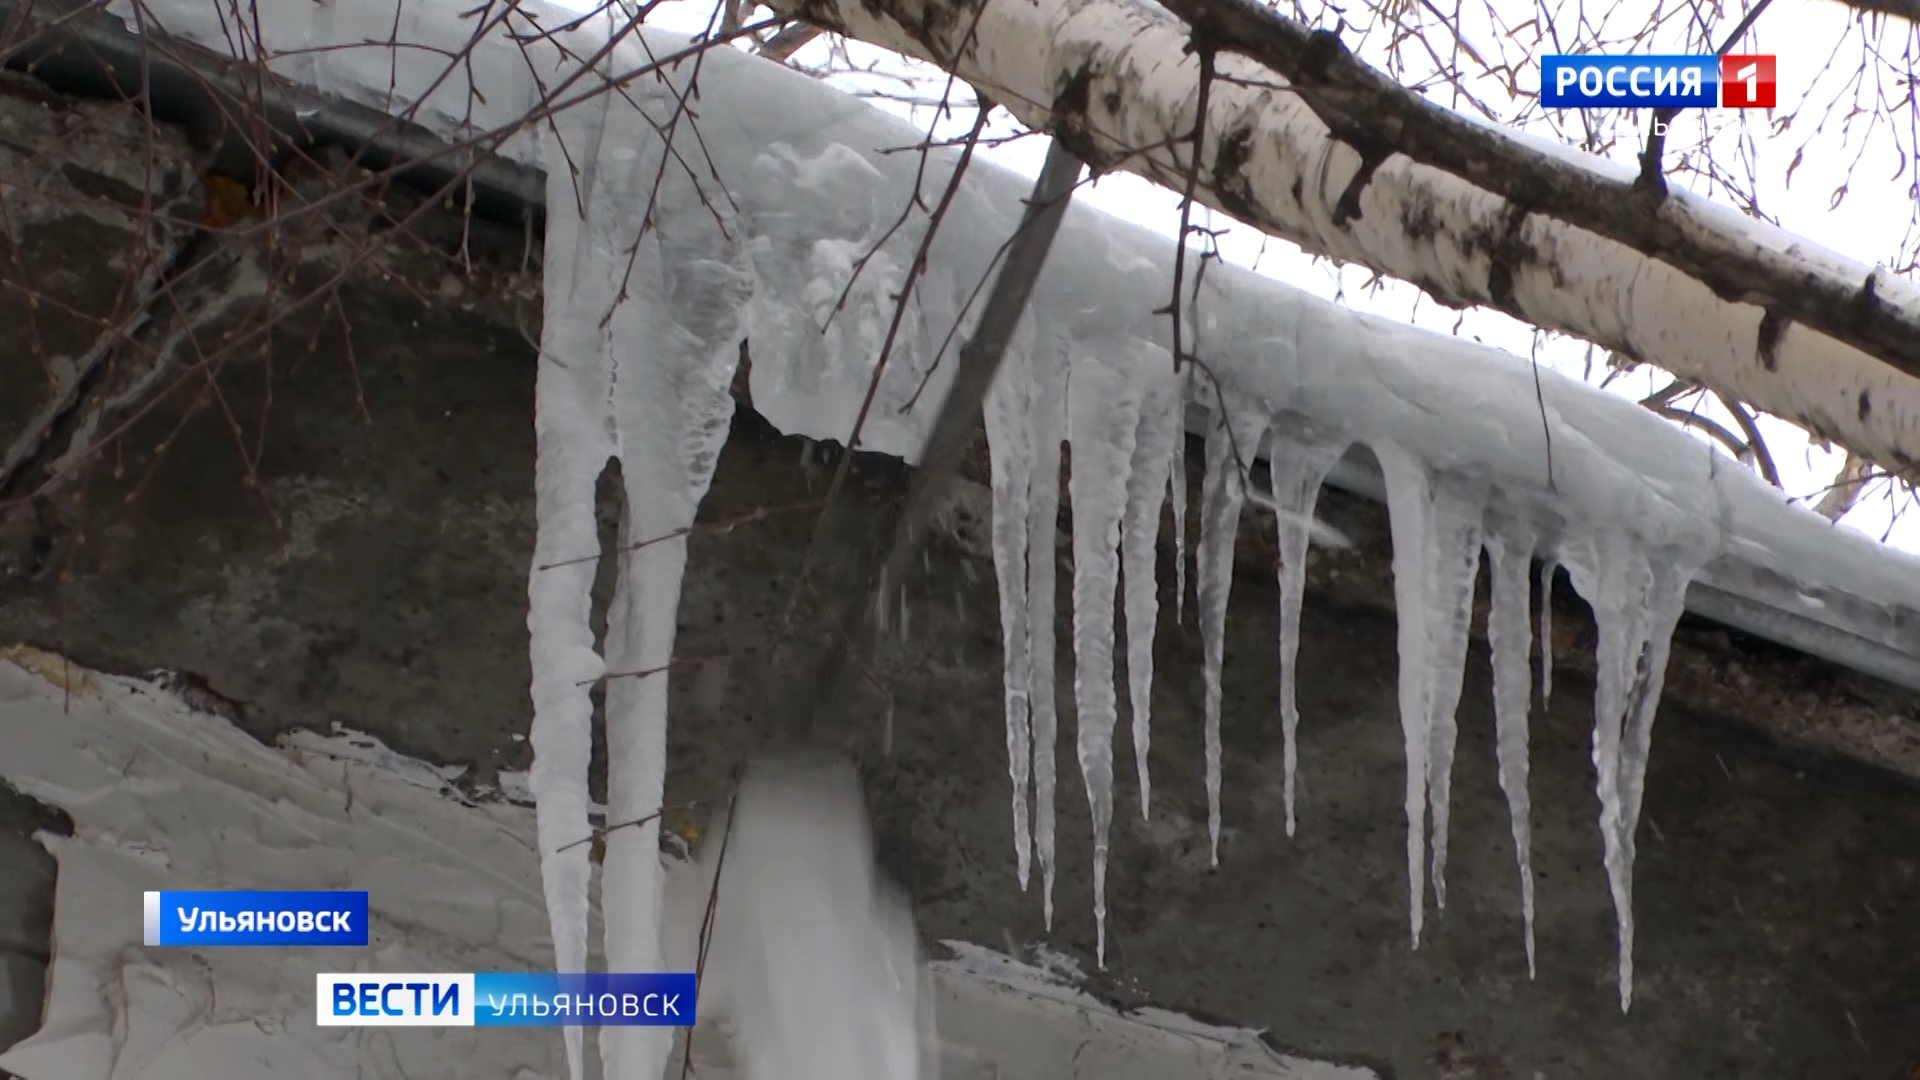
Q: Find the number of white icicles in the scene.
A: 14